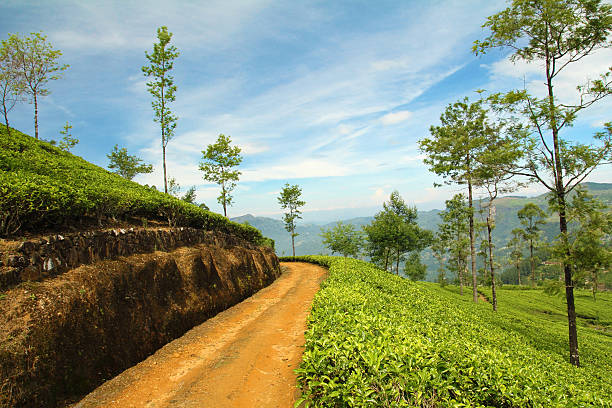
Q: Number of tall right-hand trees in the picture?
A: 3